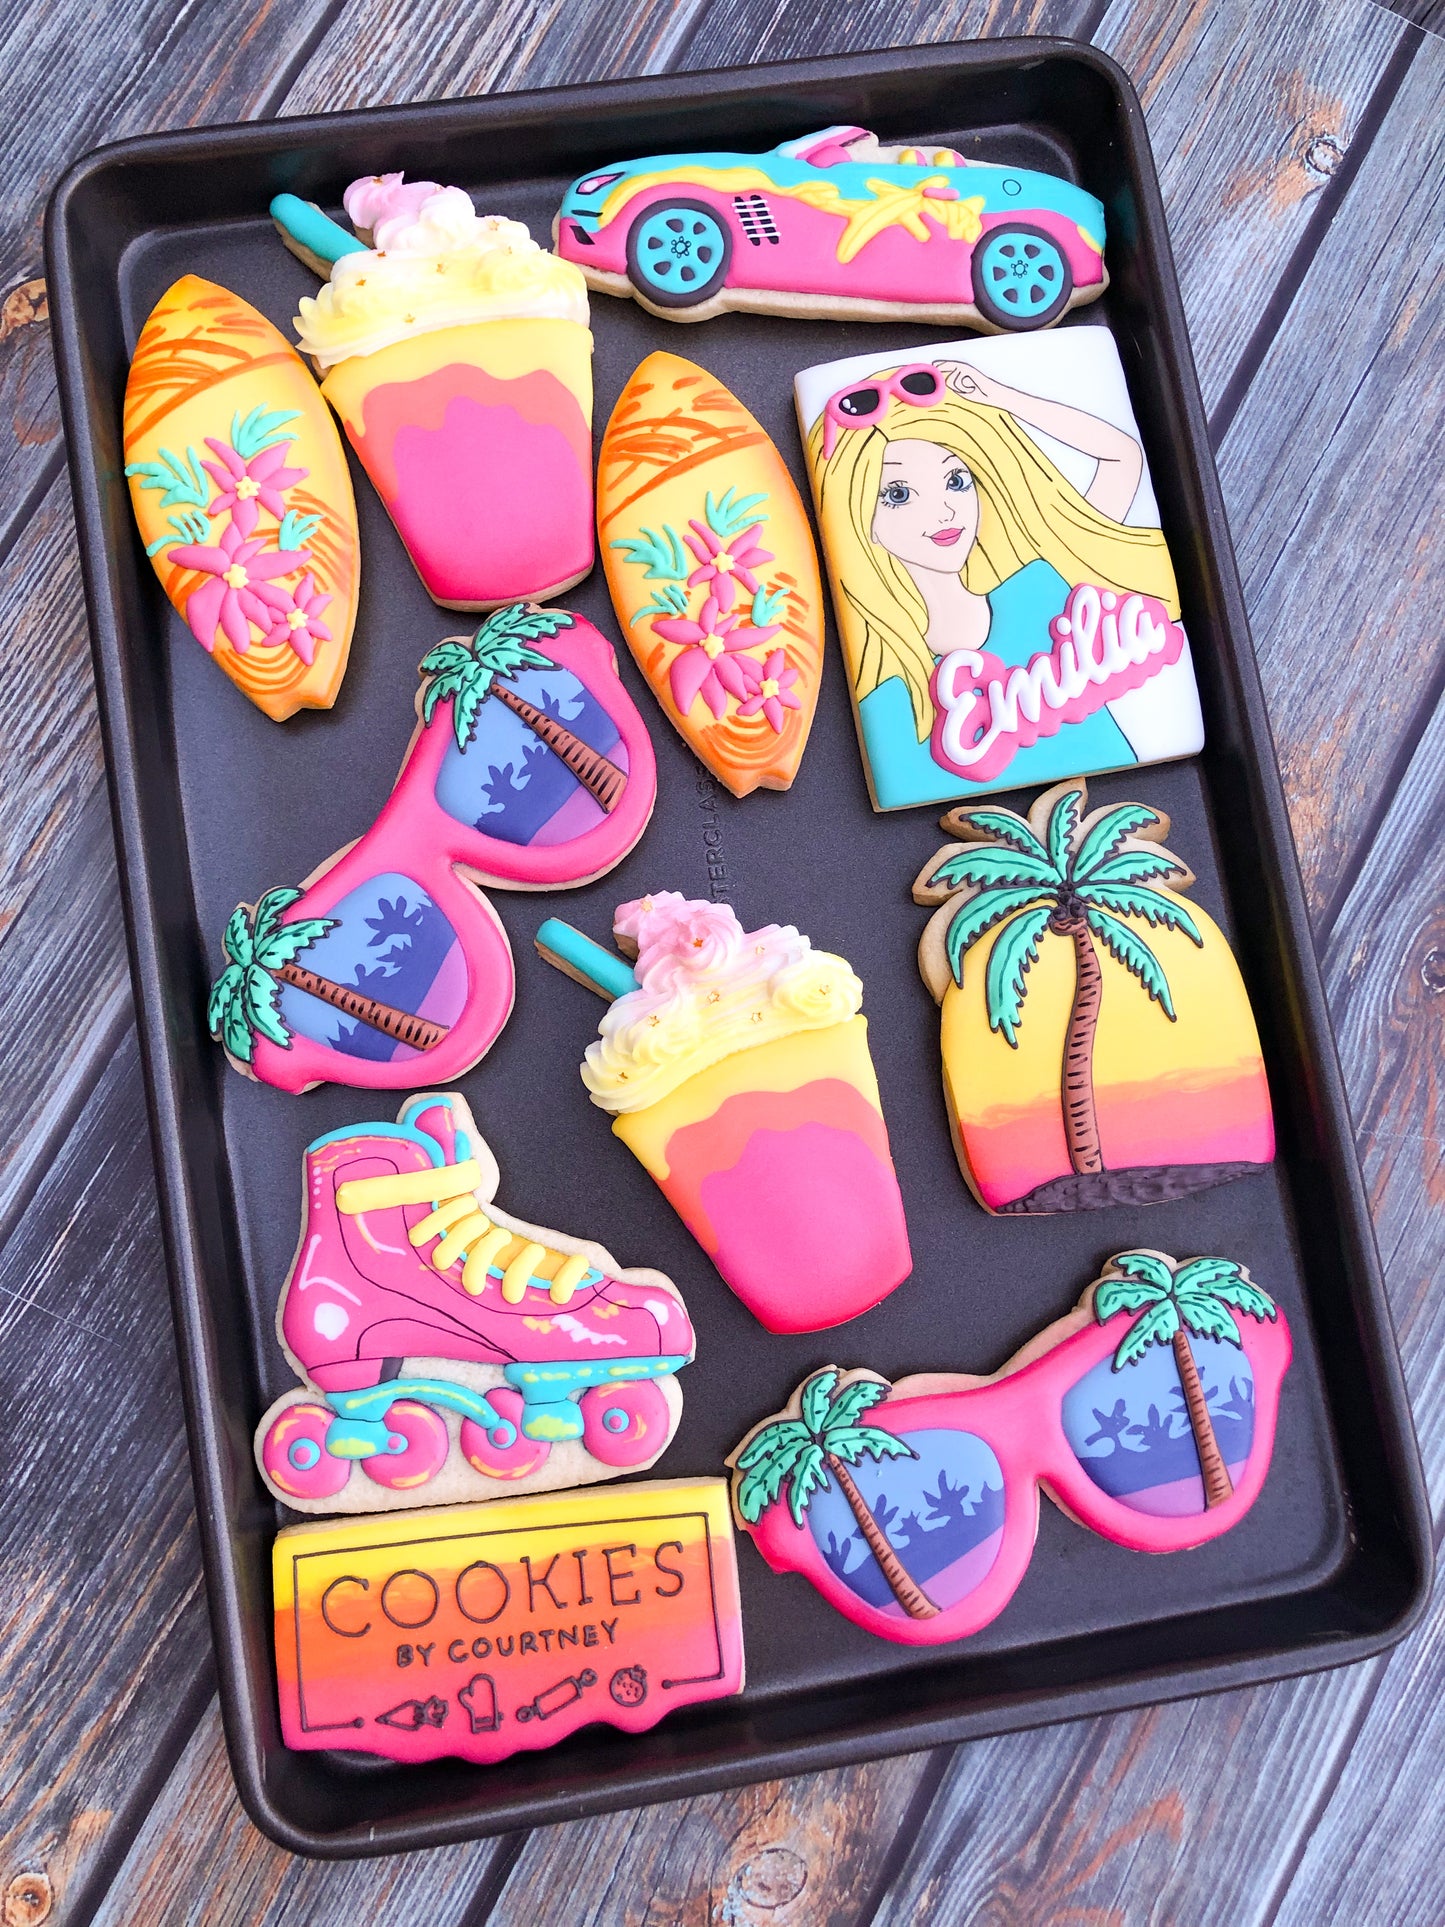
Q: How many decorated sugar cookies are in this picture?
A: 11